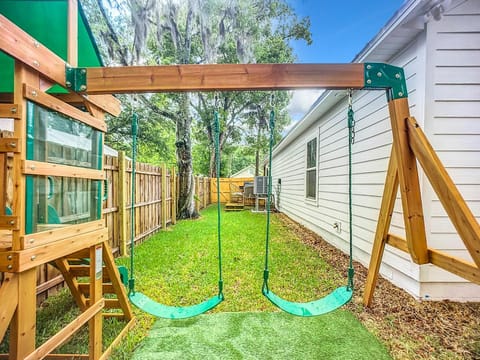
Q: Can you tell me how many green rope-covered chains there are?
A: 4